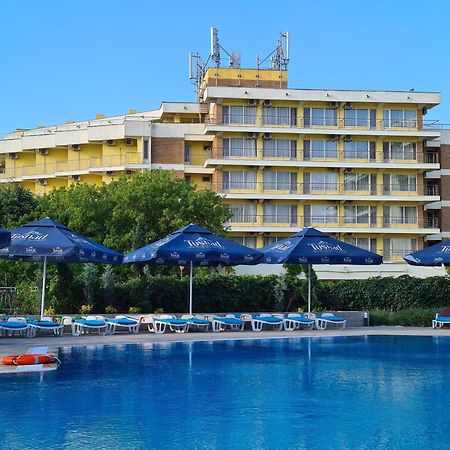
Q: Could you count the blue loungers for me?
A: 11